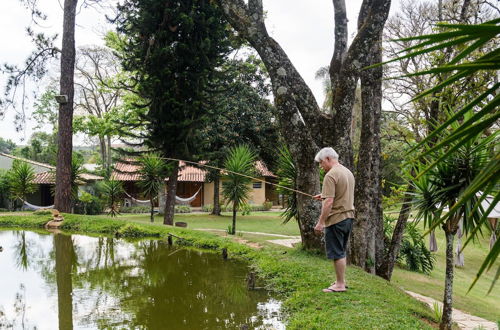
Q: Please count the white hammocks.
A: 3